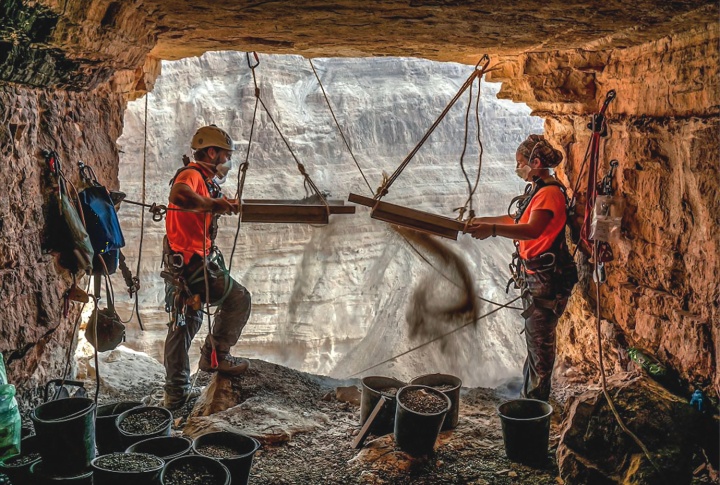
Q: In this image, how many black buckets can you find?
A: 13